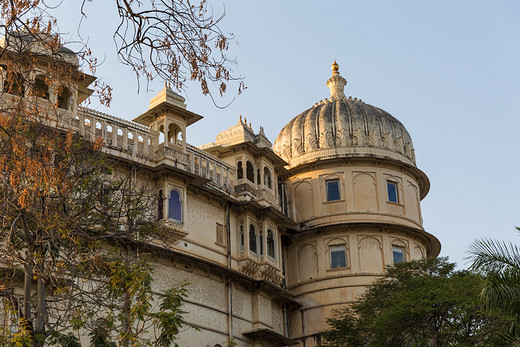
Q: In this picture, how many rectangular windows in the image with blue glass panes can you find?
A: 4